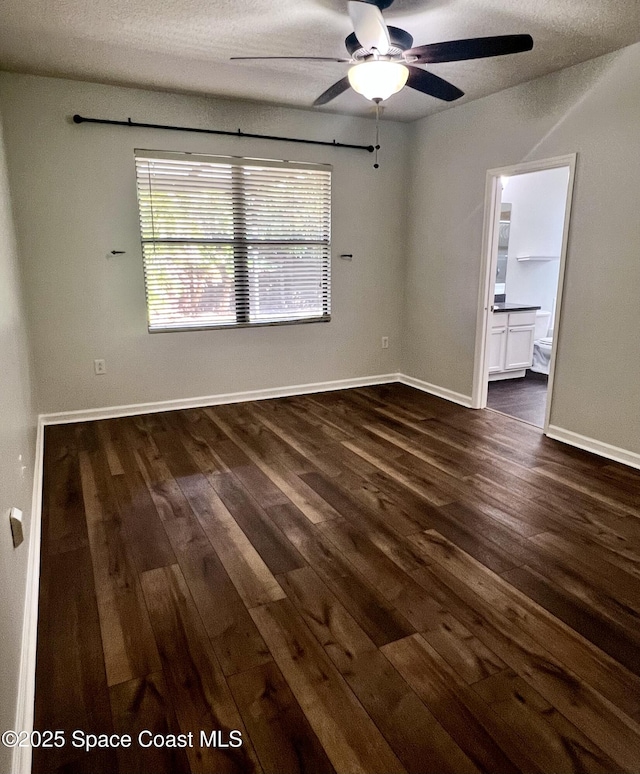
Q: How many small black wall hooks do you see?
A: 2